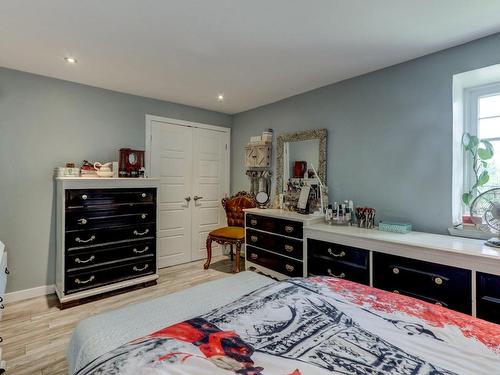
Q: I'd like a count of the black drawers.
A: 14